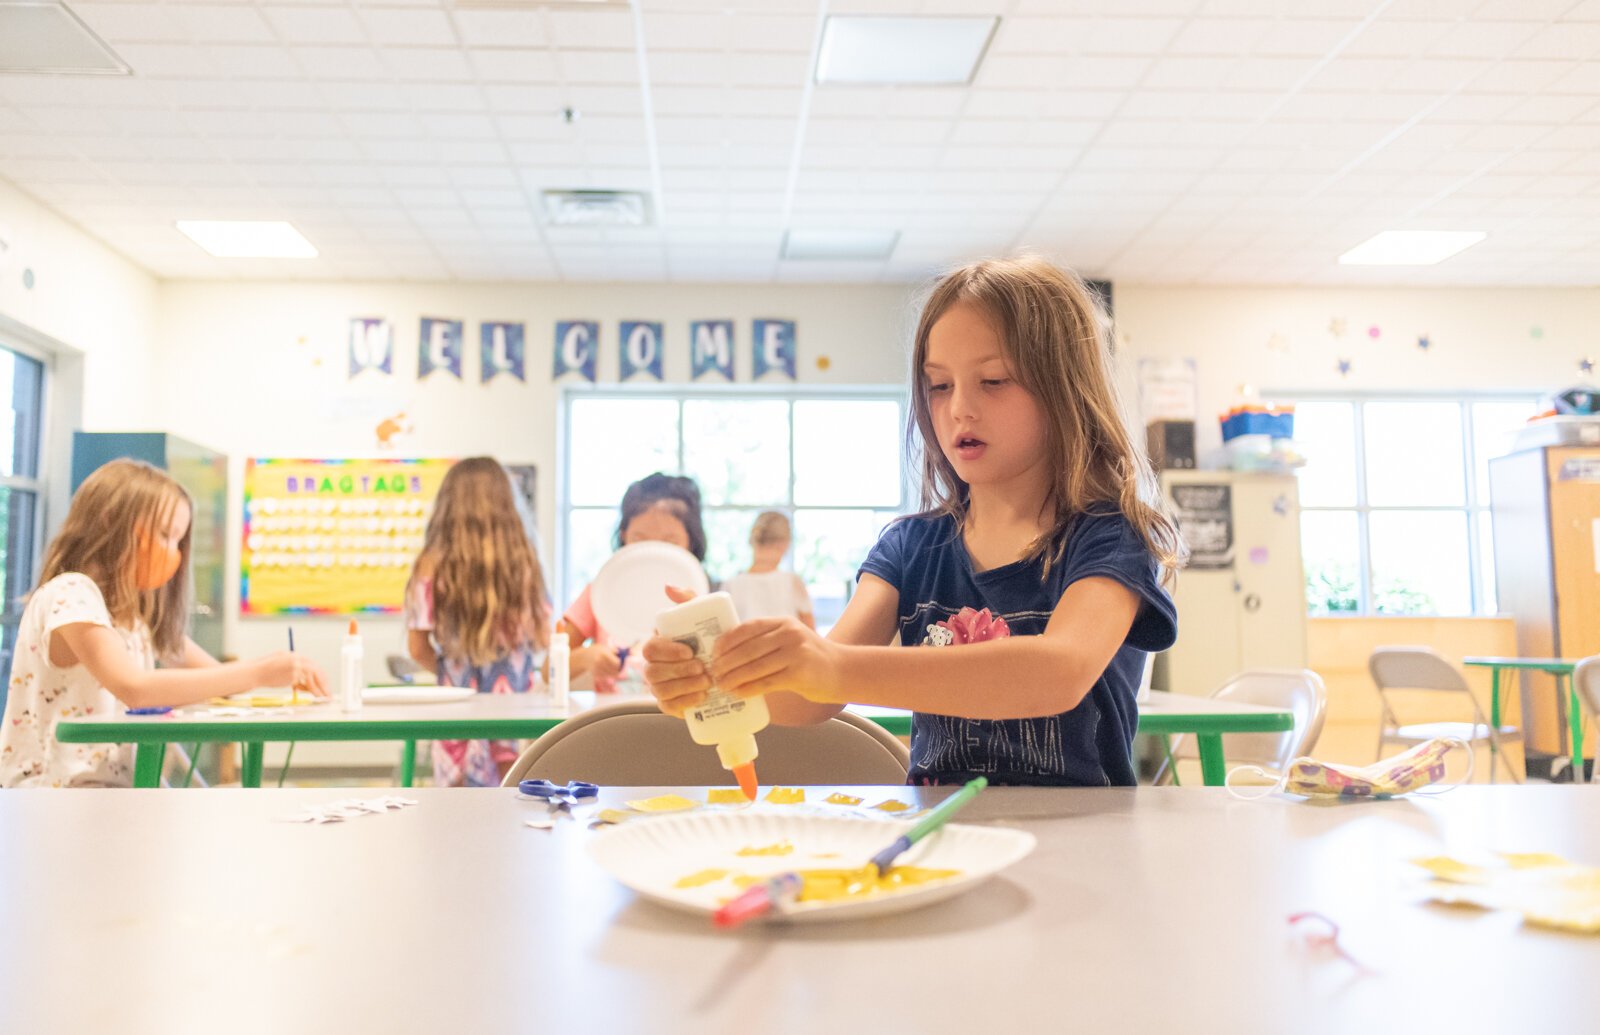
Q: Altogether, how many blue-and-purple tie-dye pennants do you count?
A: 7